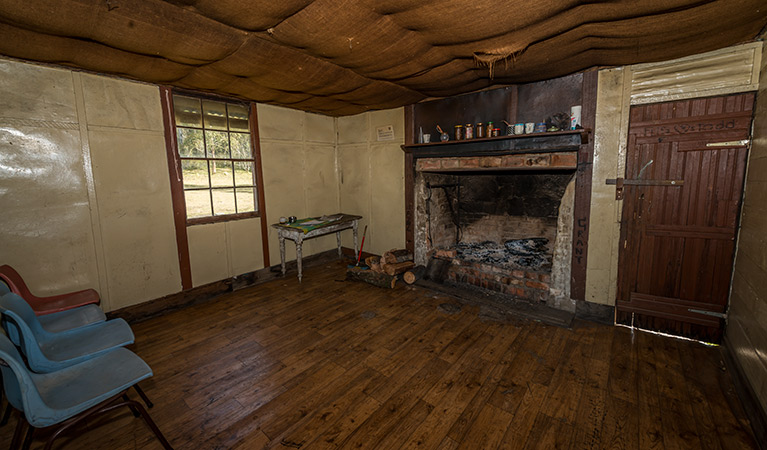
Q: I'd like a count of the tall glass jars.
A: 4